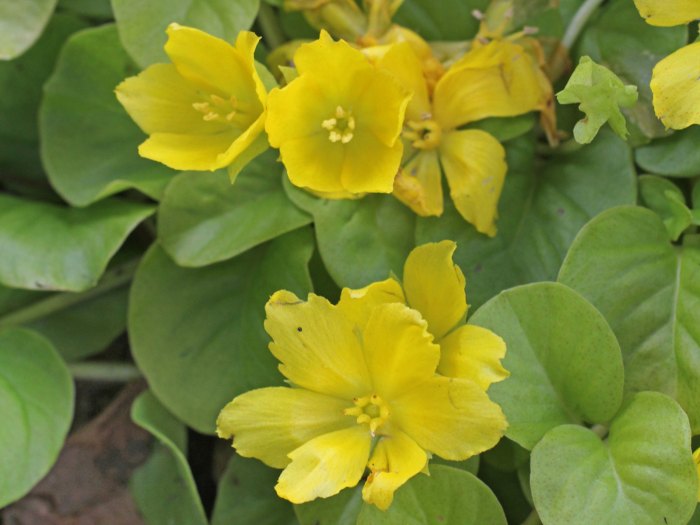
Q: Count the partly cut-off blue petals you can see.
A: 0